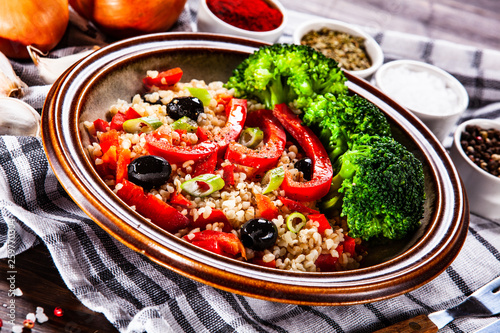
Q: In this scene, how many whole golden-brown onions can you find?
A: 2